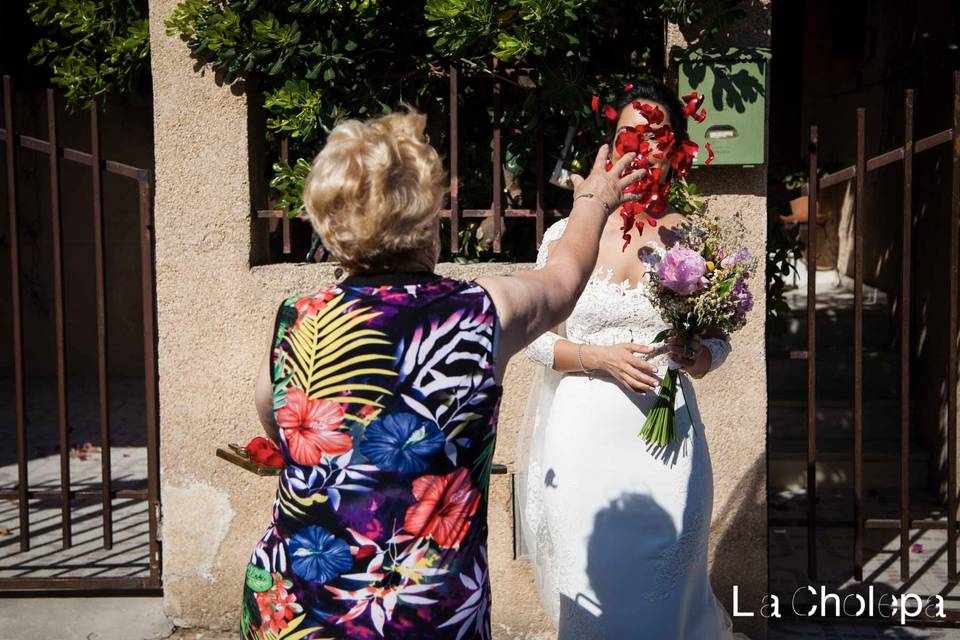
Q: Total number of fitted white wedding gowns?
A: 1